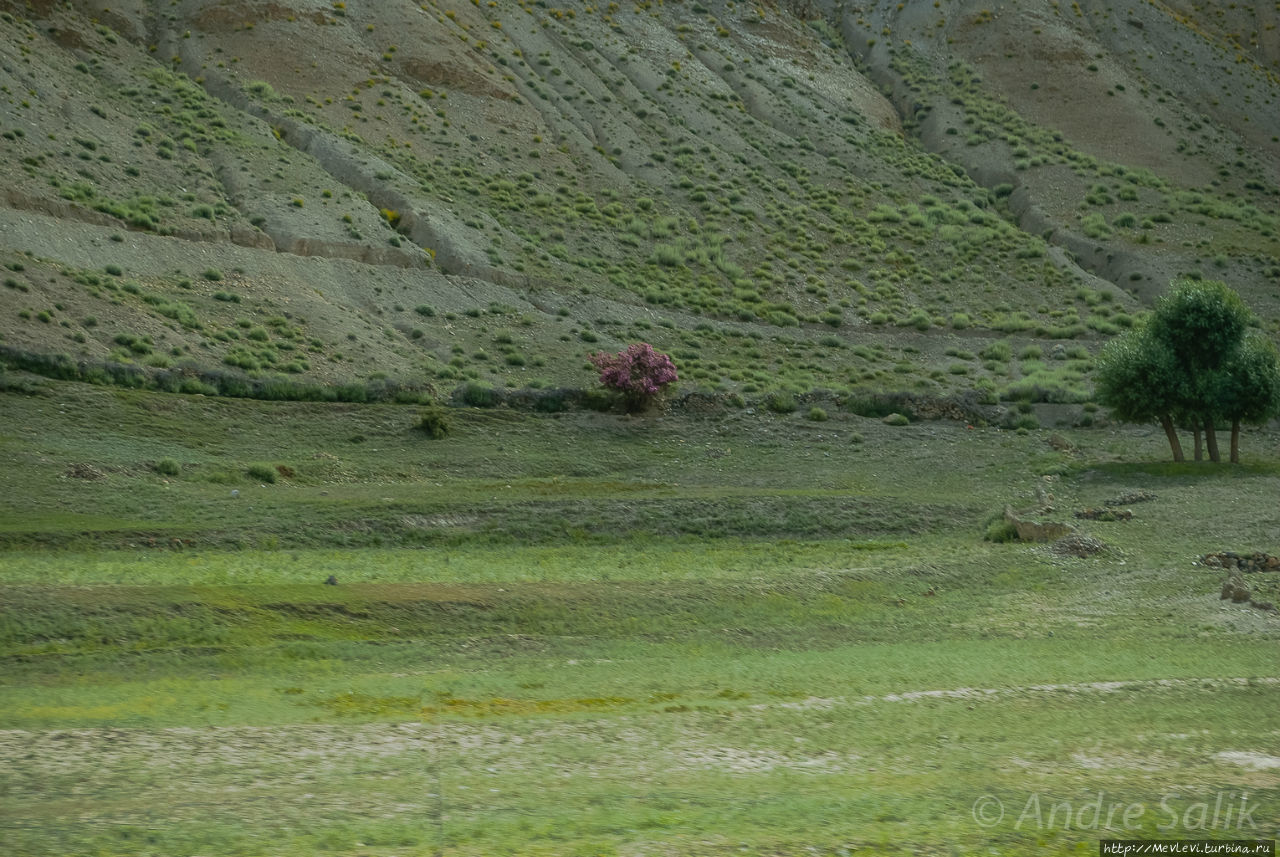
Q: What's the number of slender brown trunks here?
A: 4